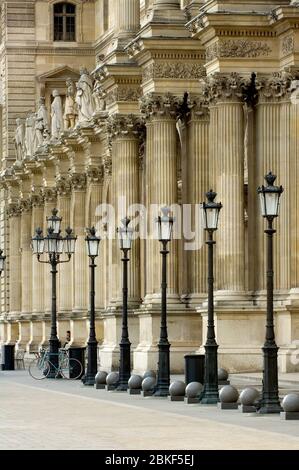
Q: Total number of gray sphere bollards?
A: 11